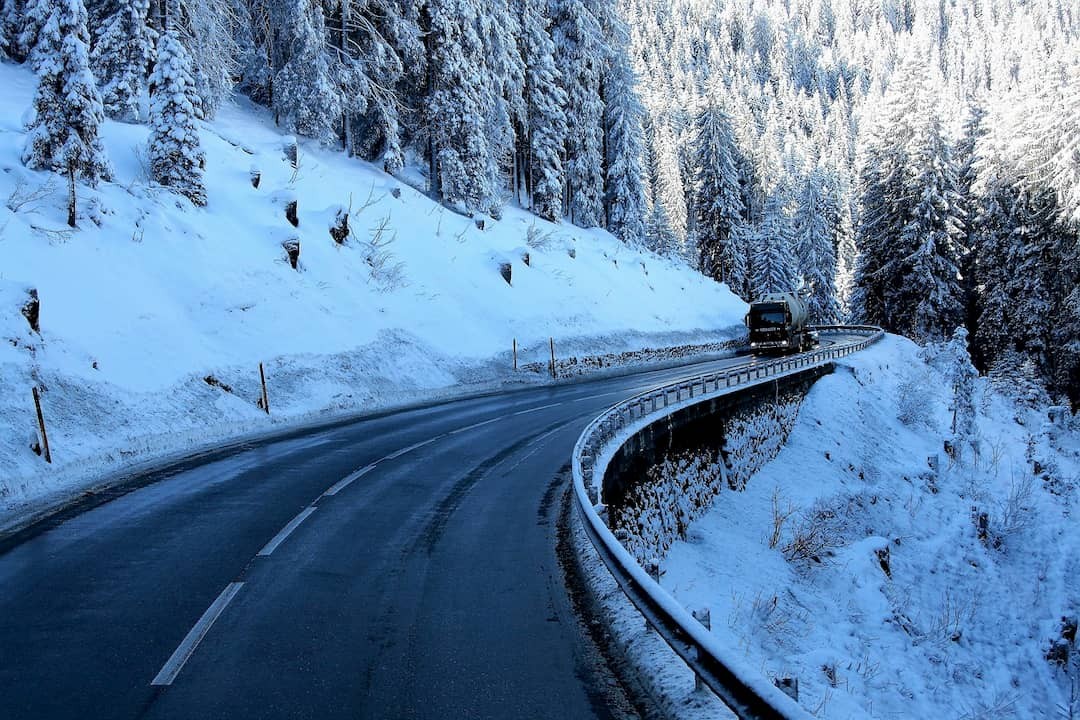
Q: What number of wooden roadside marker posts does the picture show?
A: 4